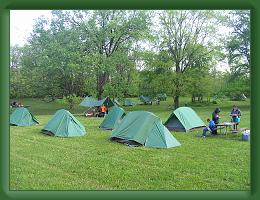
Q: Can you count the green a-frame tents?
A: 5